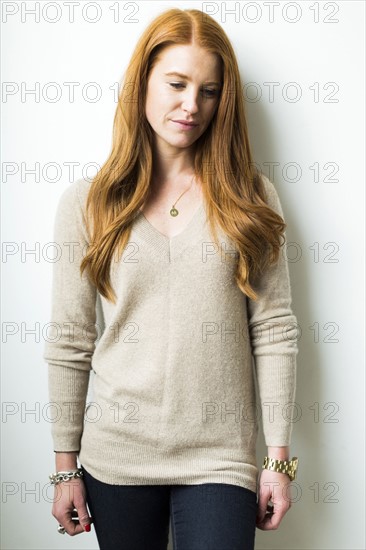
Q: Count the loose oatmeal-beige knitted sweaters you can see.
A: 1